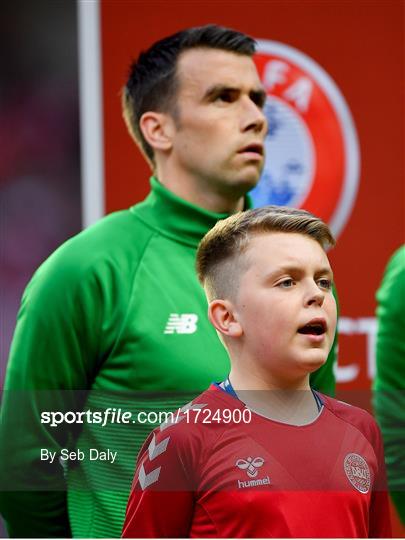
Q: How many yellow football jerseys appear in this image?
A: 0